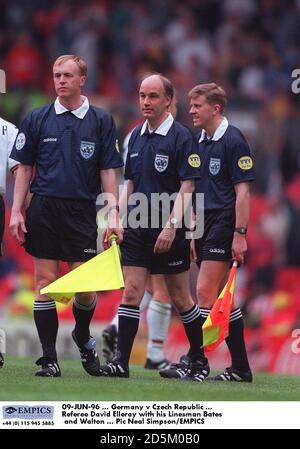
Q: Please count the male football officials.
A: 3